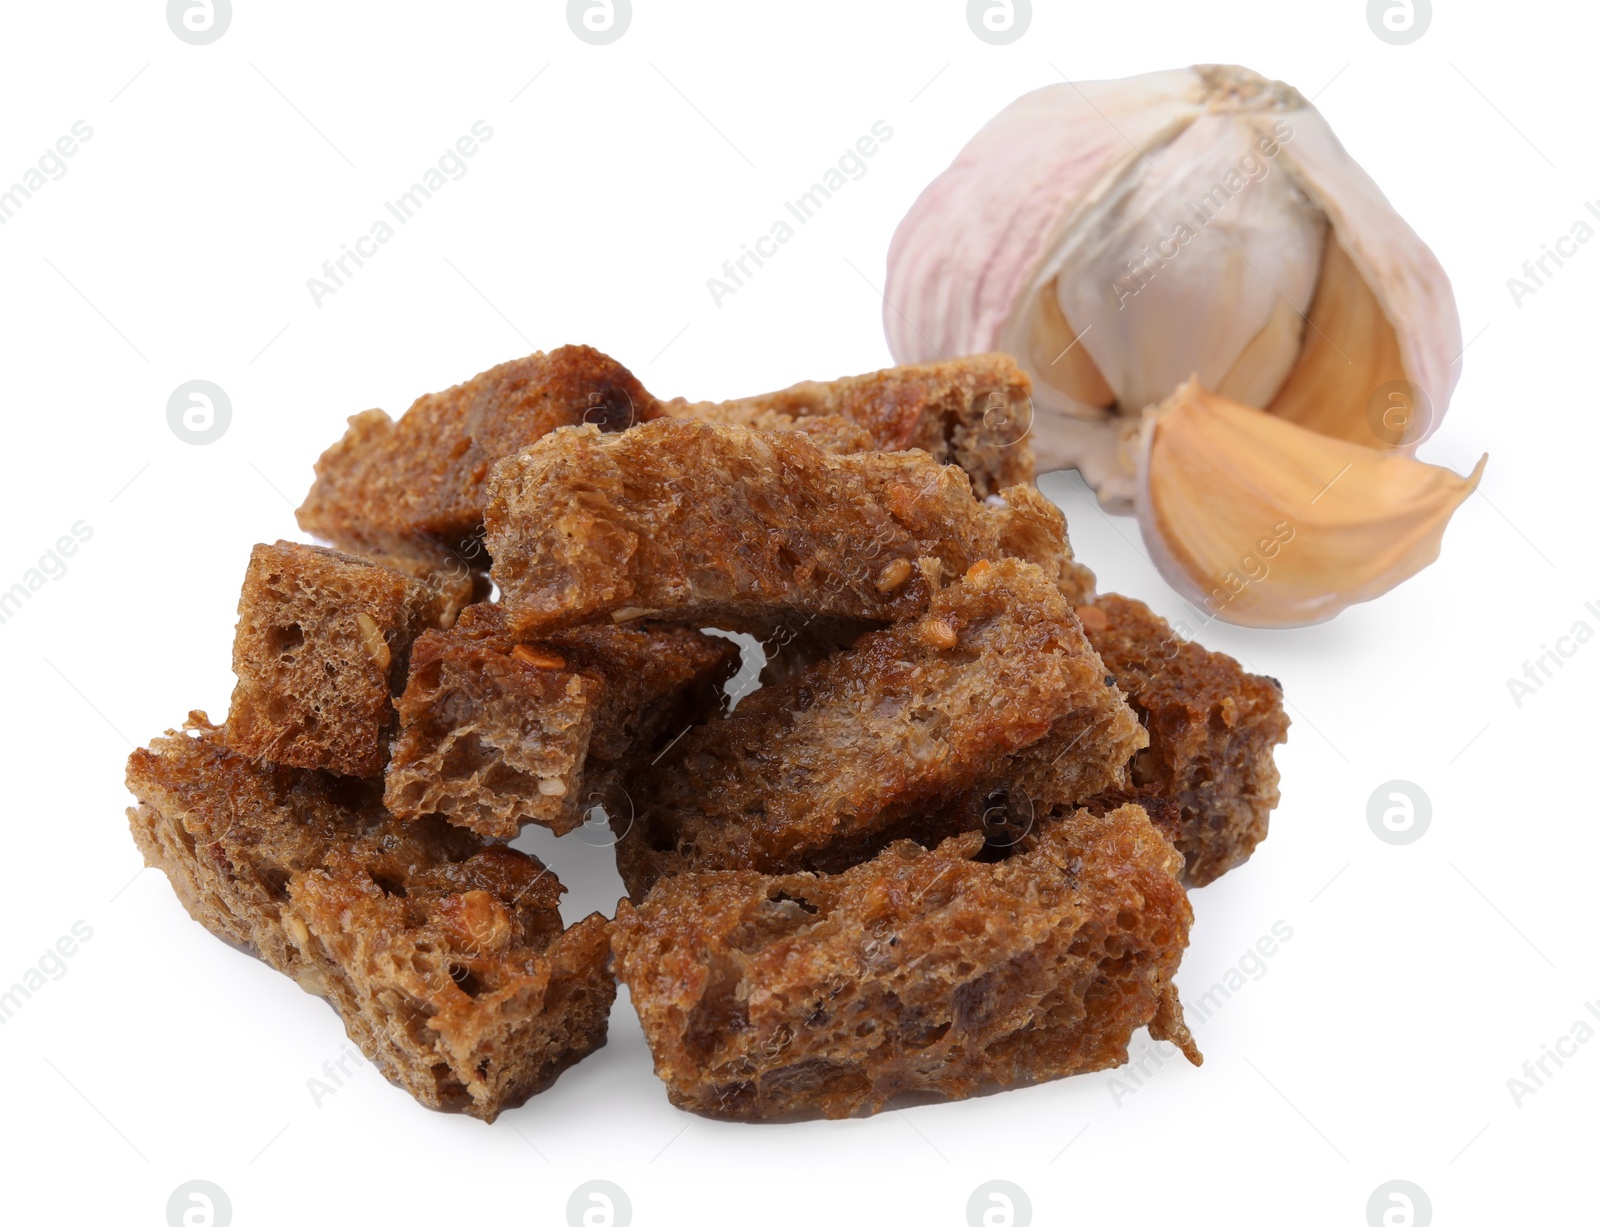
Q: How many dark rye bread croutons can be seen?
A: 9